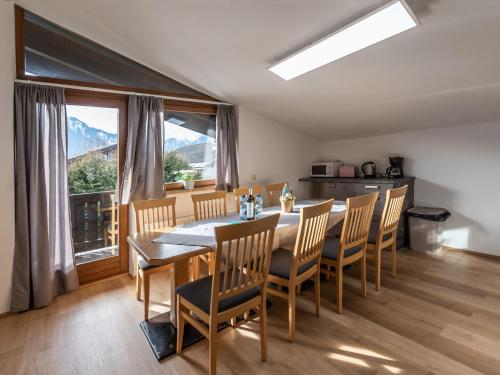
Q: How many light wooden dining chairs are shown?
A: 8